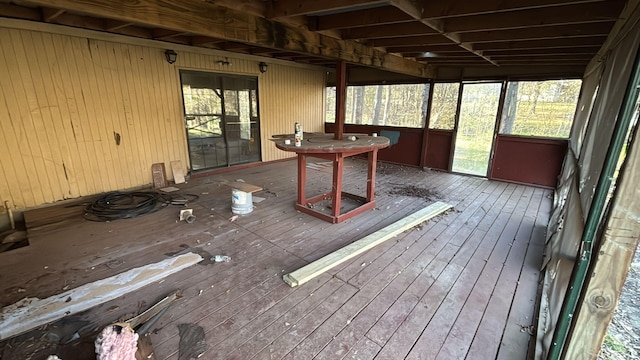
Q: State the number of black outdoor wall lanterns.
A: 2